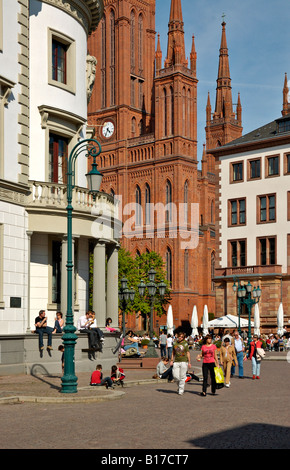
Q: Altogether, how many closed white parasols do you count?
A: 5